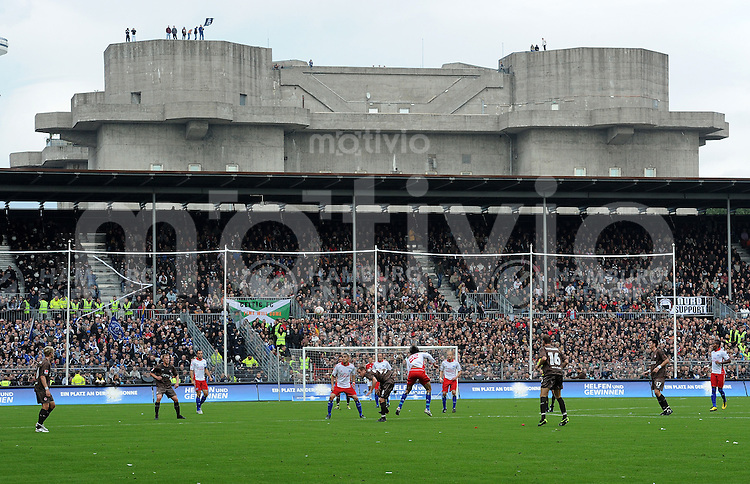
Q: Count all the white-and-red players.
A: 6